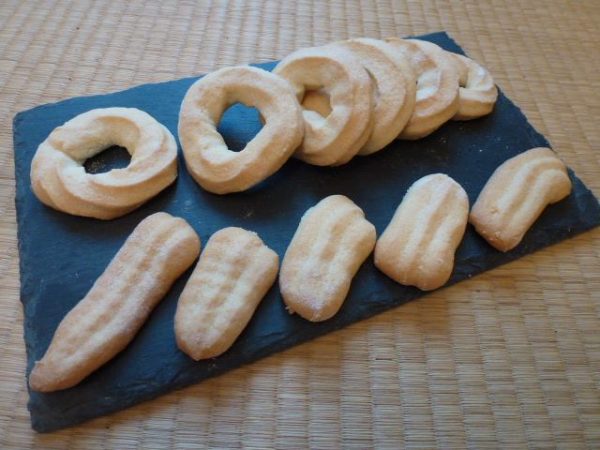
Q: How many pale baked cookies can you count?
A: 11